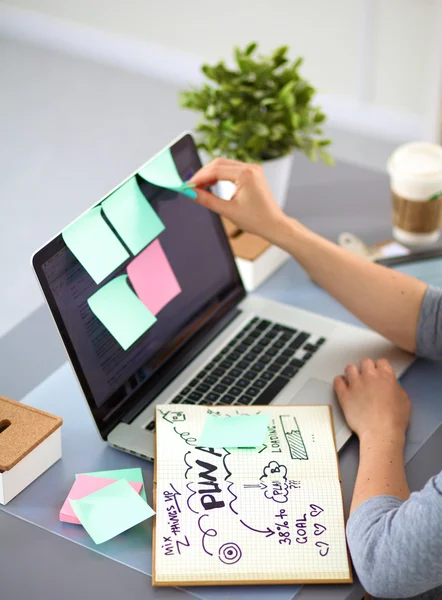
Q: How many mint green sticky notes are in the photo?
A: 7